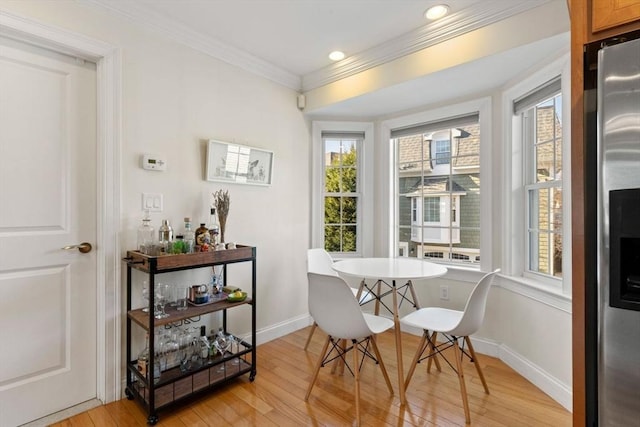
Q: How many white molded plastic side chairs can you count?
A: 3